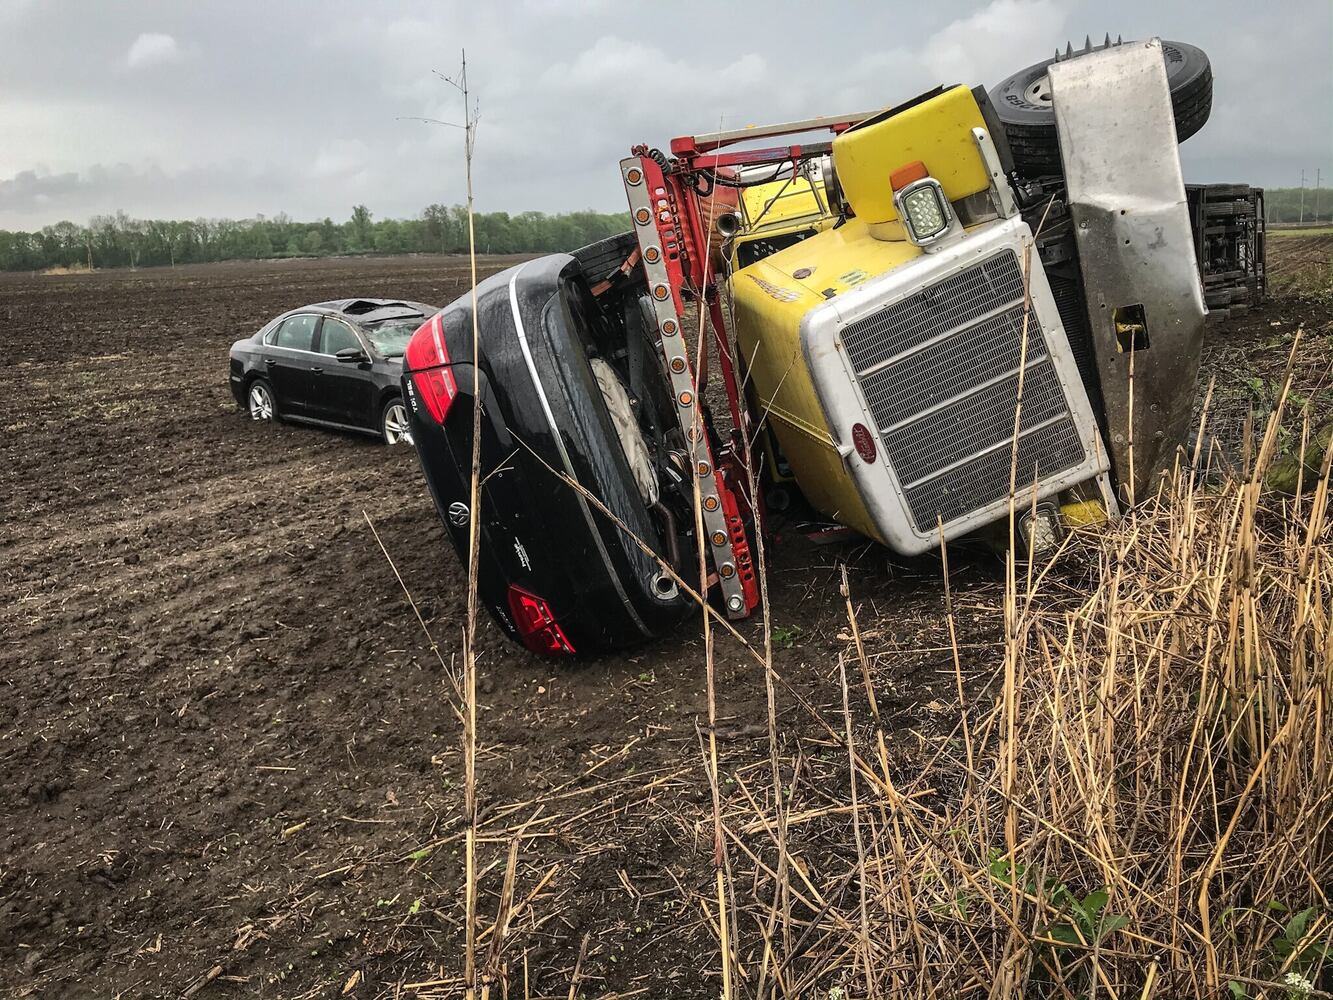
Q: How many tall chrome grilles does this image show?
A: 1